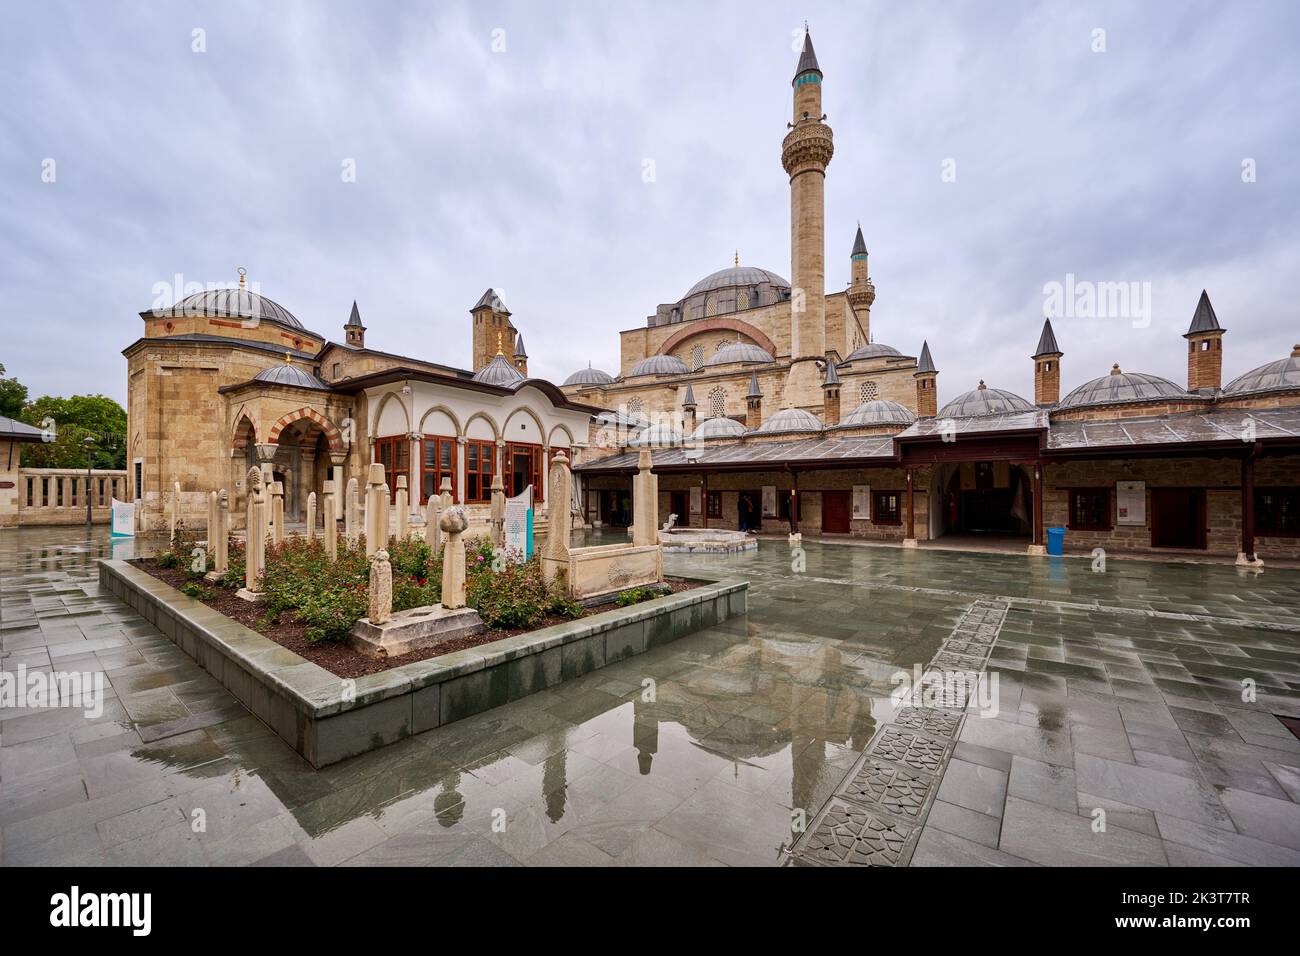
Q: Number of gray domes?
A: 15